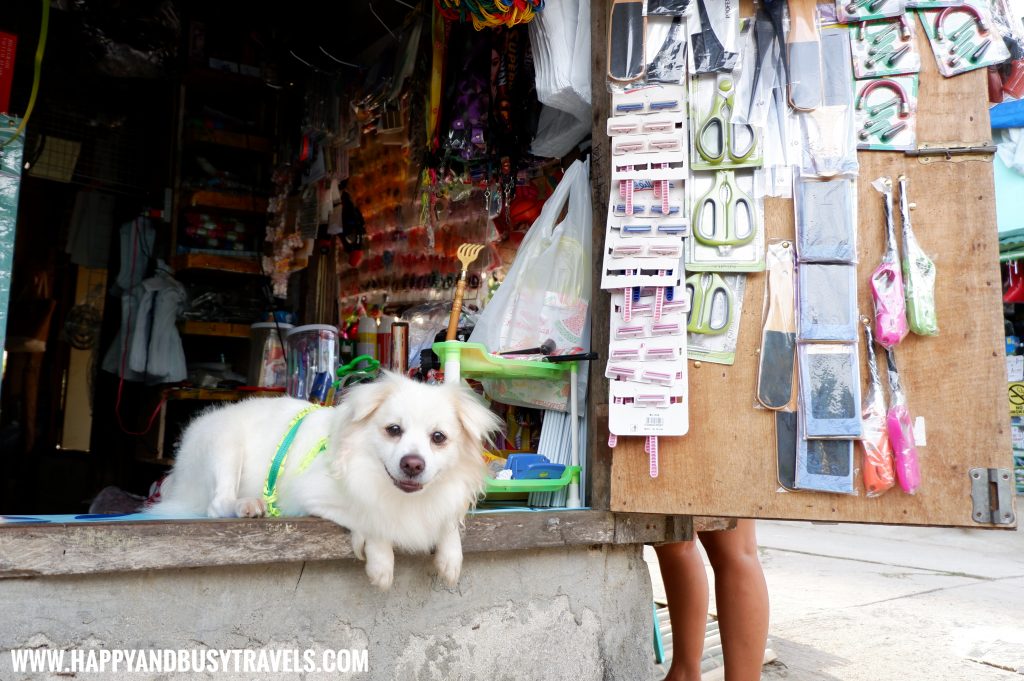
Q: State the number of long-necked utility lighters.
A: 4